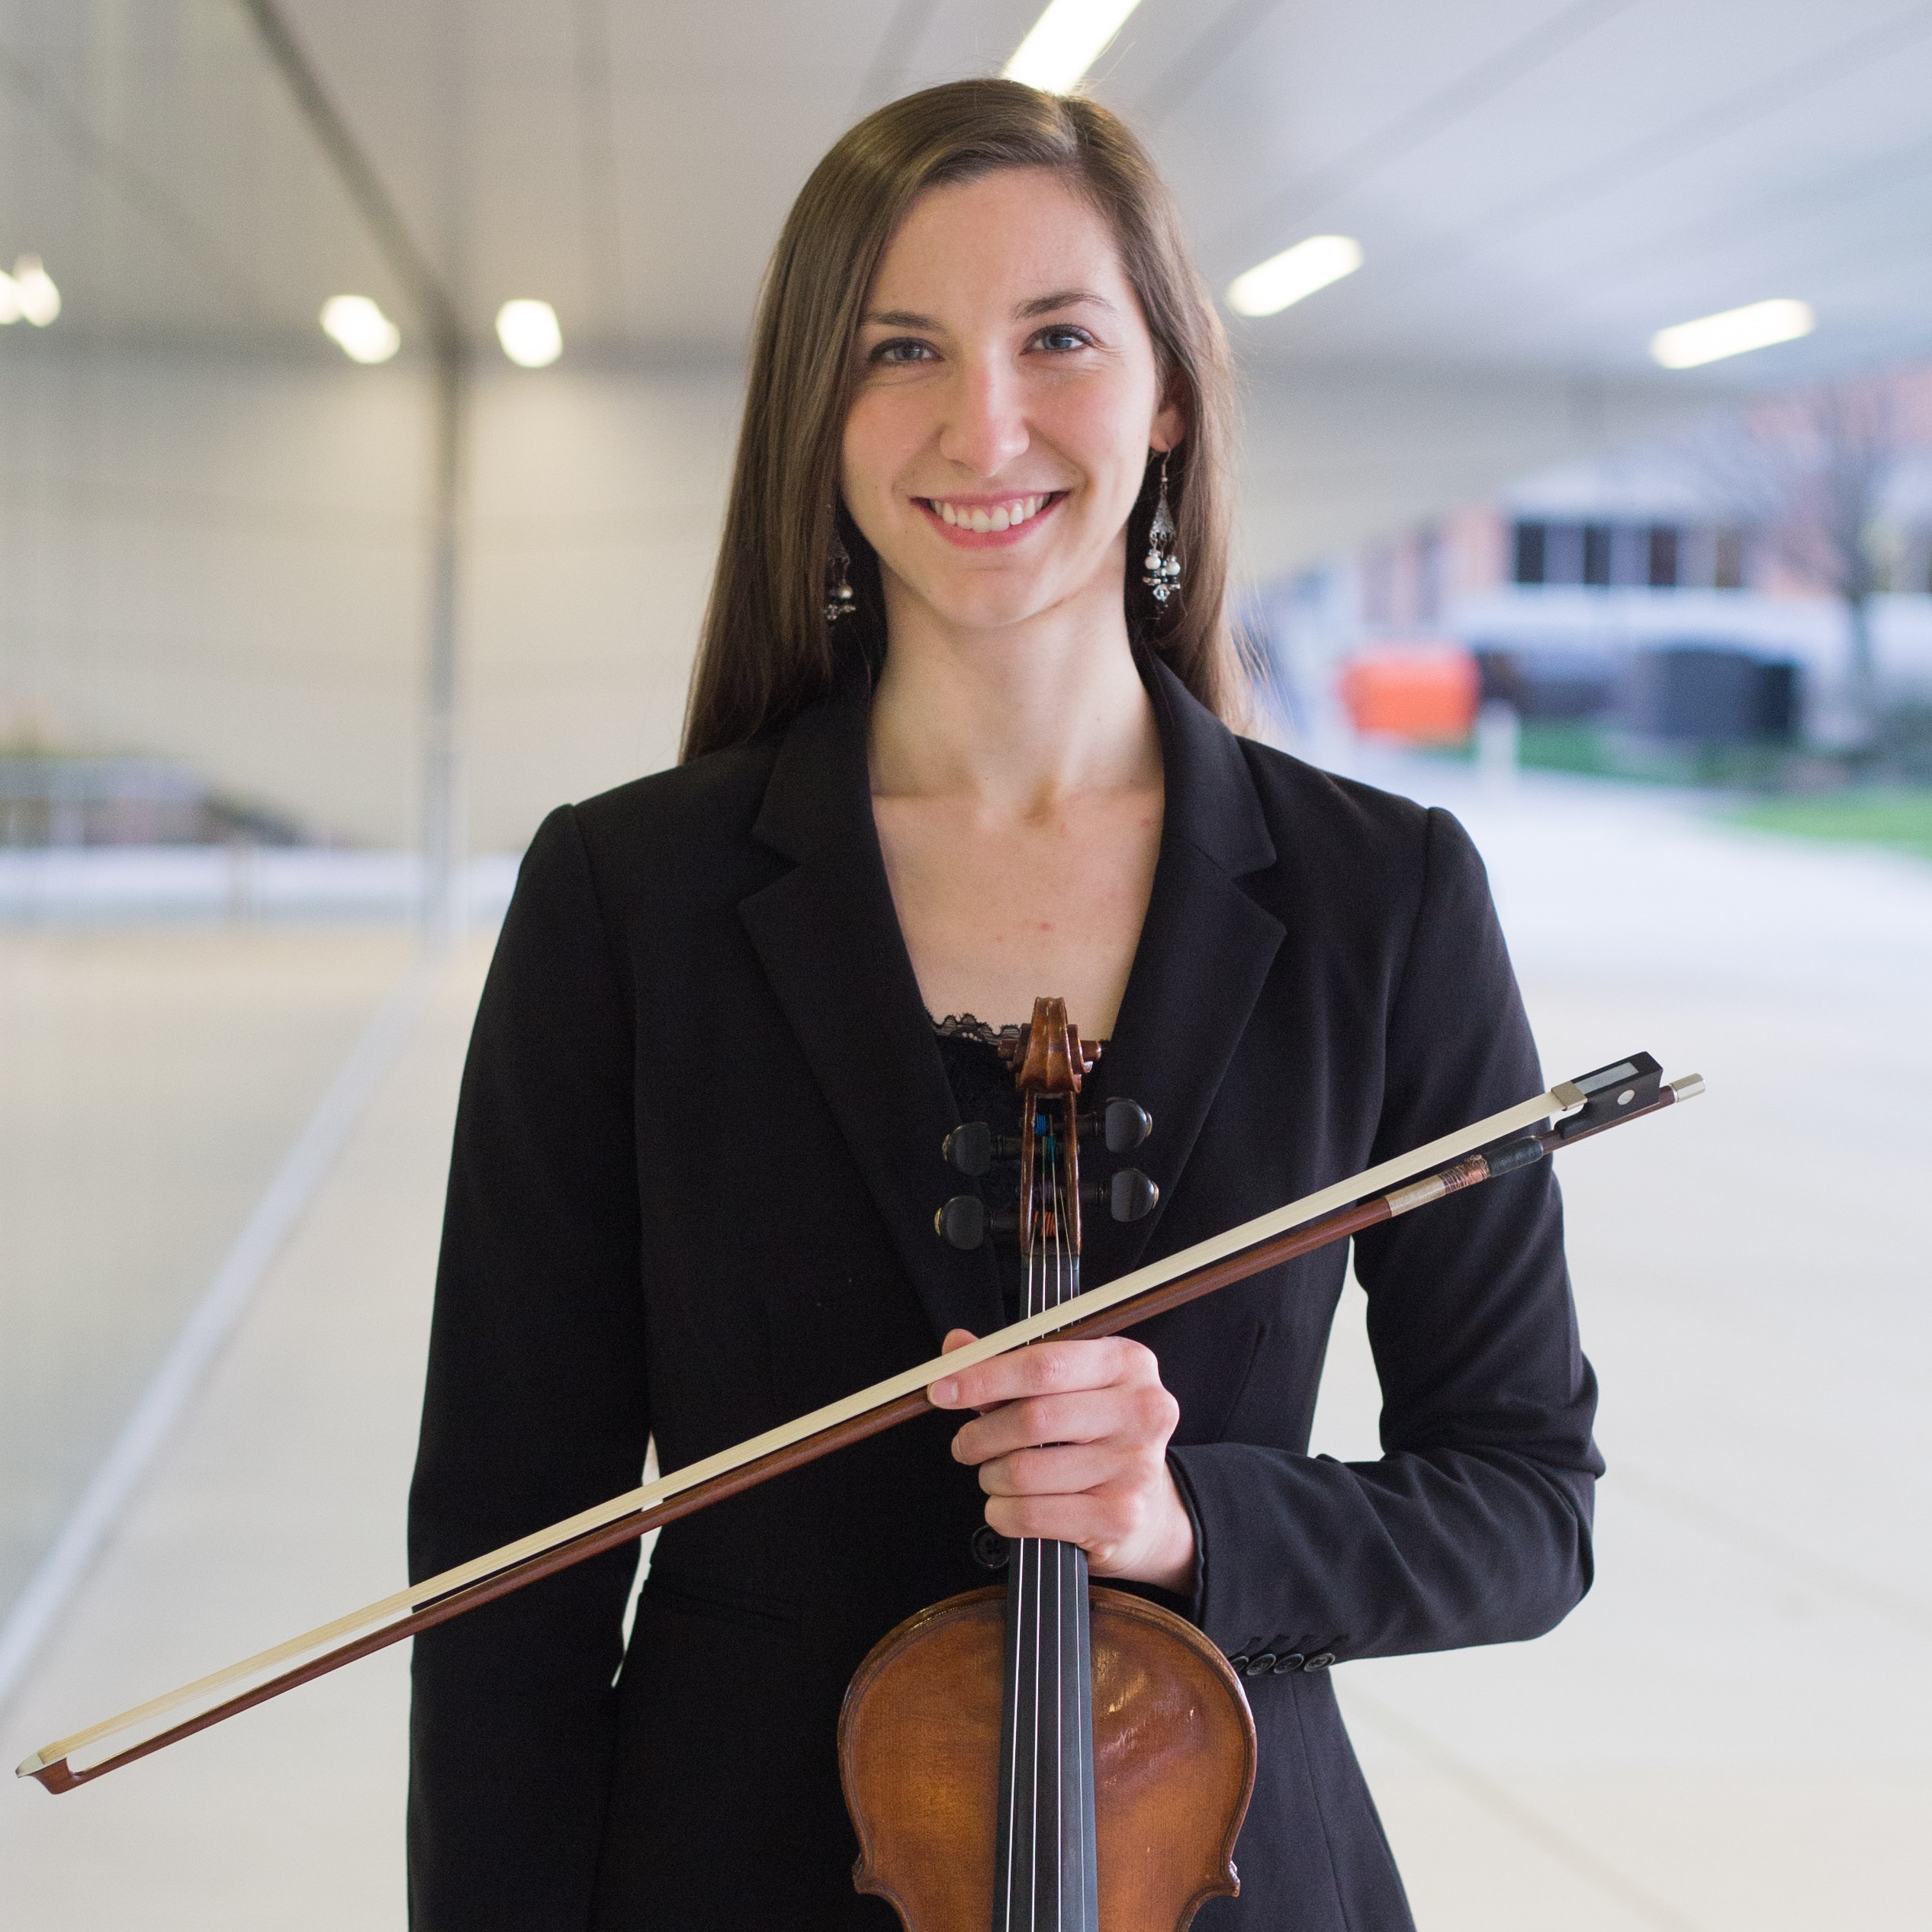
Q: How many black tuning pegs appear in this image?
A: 4